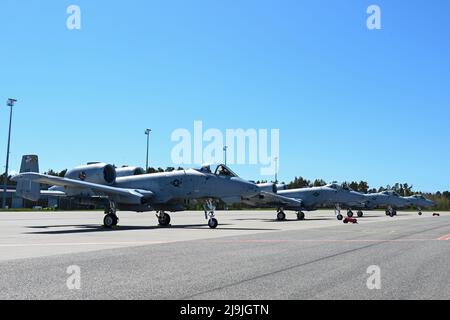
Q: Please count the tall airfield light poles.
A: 4